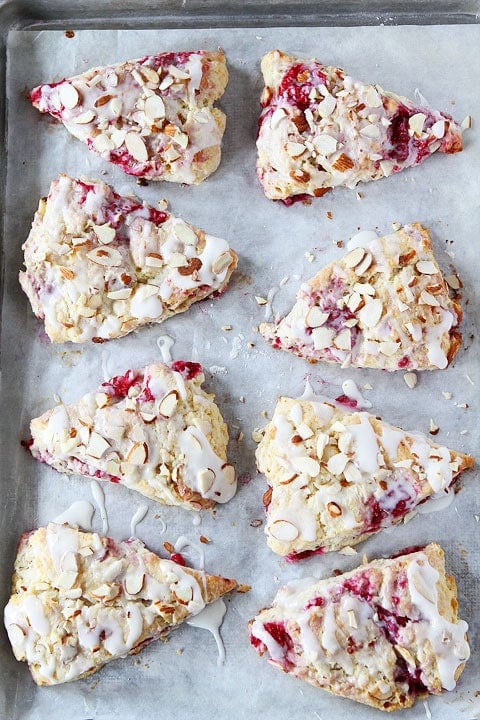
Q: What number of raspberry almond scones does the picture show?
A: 8